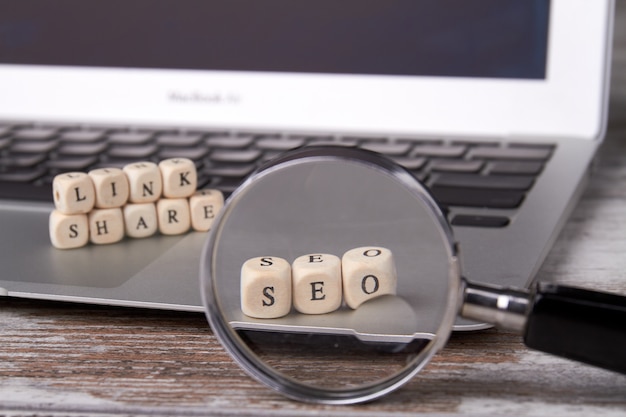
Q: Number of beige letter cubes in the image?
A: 12